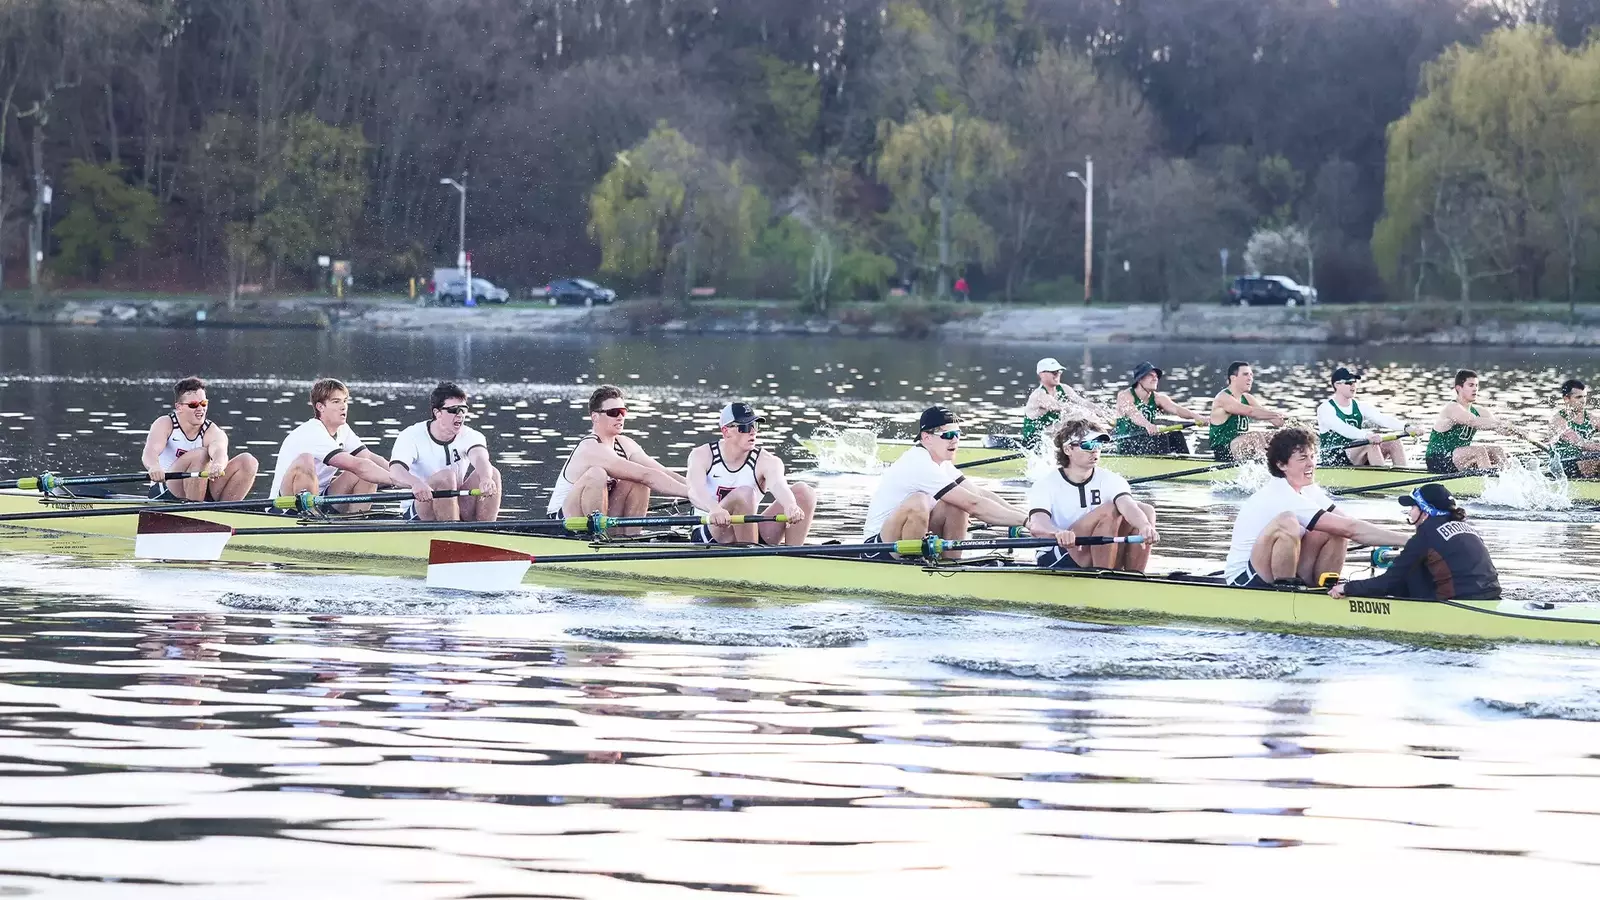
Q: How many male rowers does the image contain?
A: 14